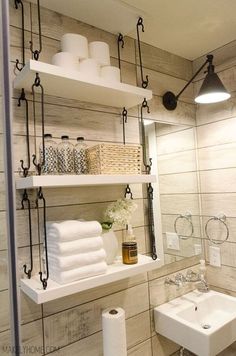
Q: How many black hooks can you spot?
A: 12